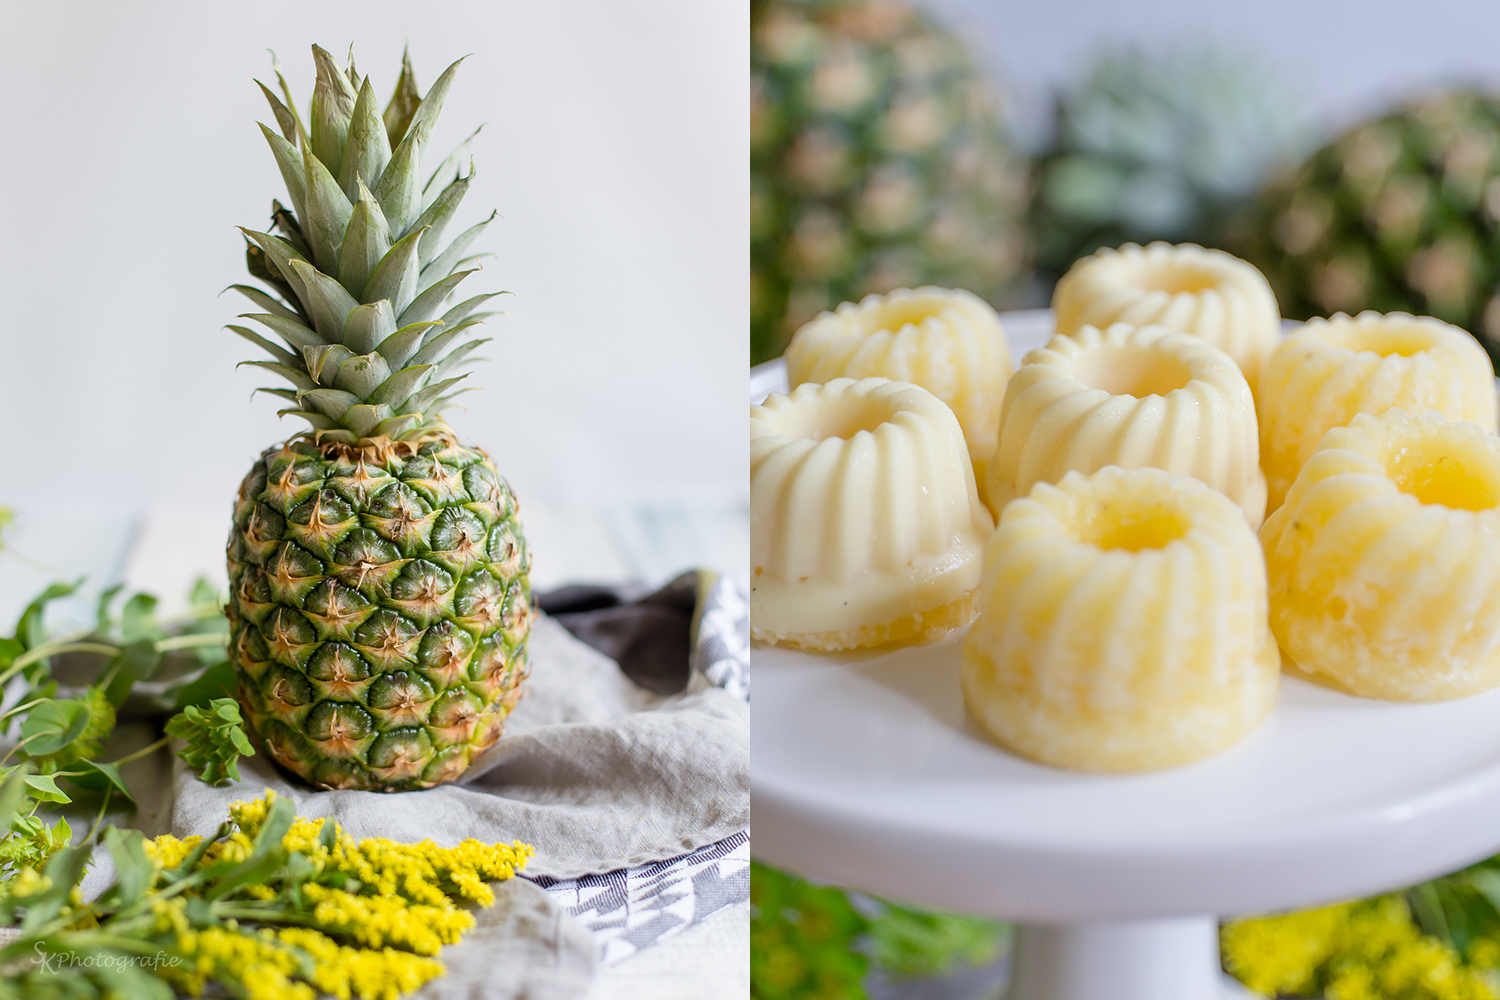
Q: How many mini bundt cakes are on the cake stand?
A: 7